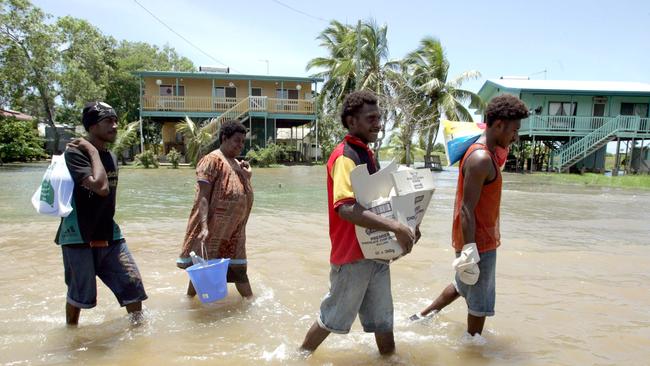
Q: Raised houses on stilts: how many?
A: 2